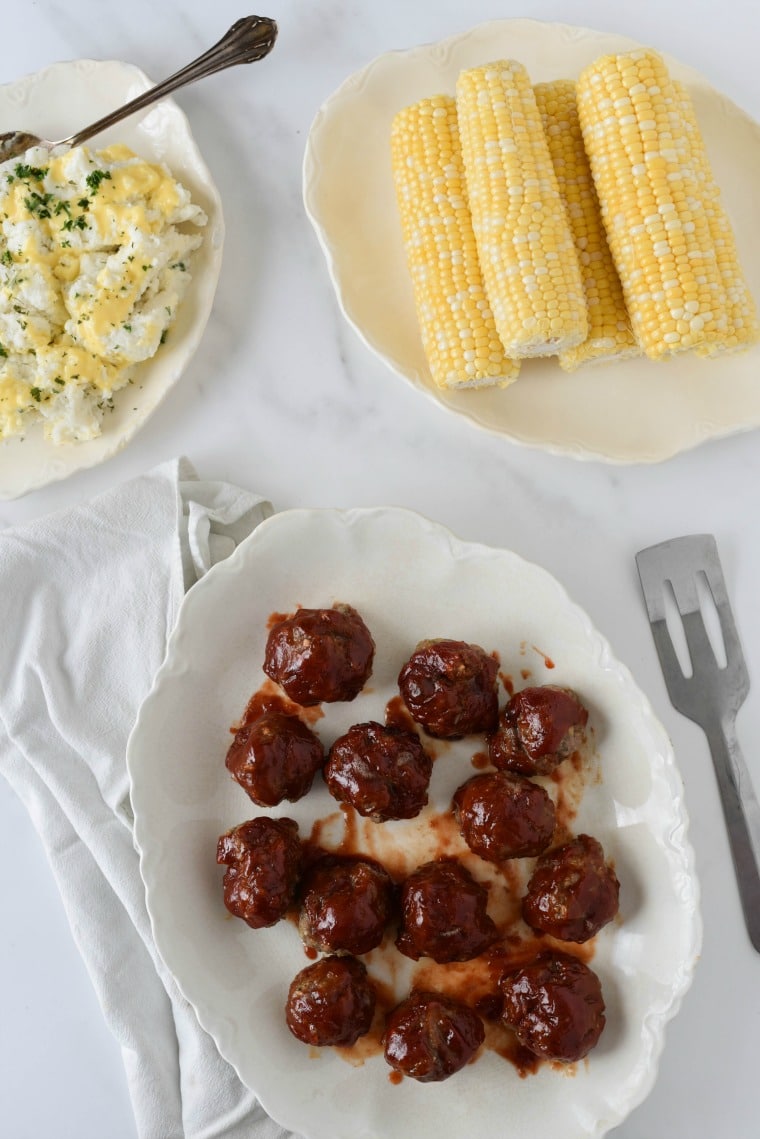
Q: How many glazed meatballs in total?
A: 13